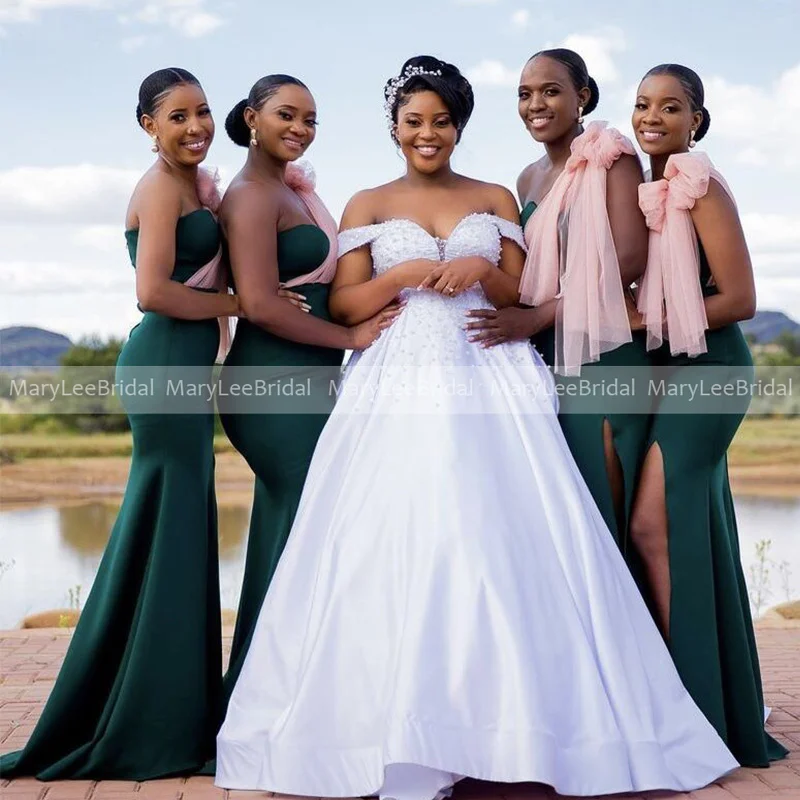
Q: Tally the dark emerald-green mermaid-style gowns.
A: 4